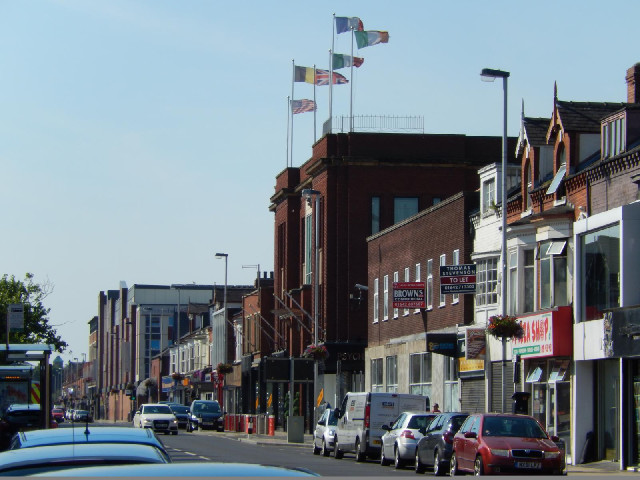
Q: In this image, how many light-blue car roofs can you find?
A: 3